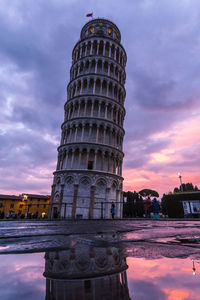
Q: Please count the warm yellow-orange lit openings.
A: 2